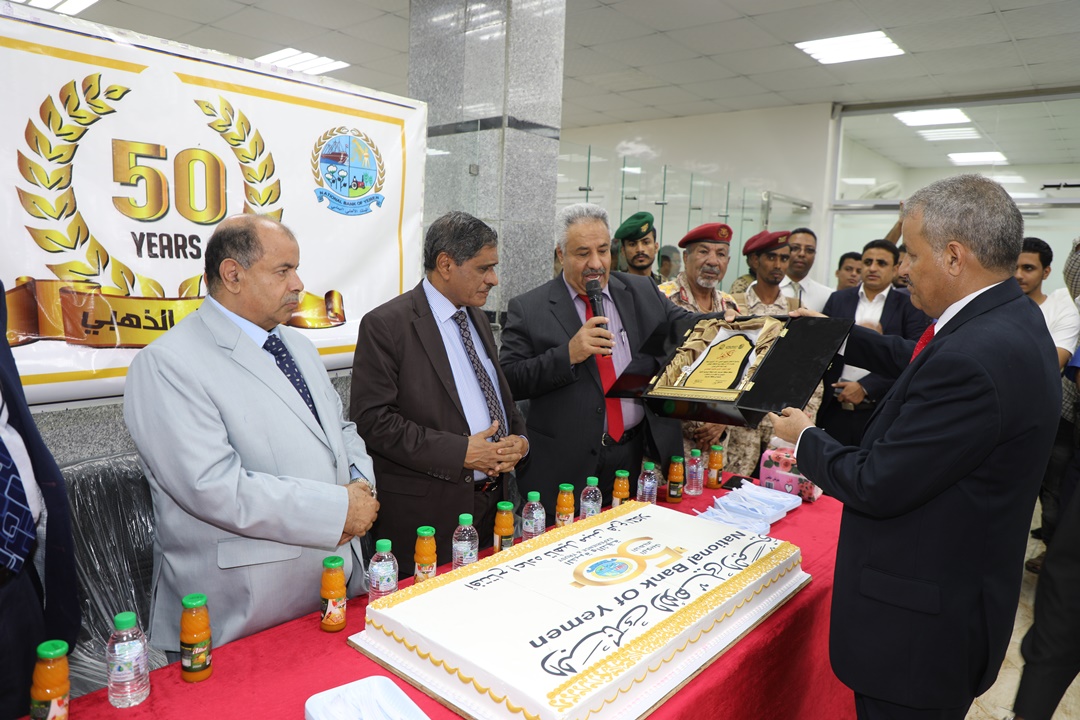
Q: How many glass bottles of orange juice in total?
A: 9